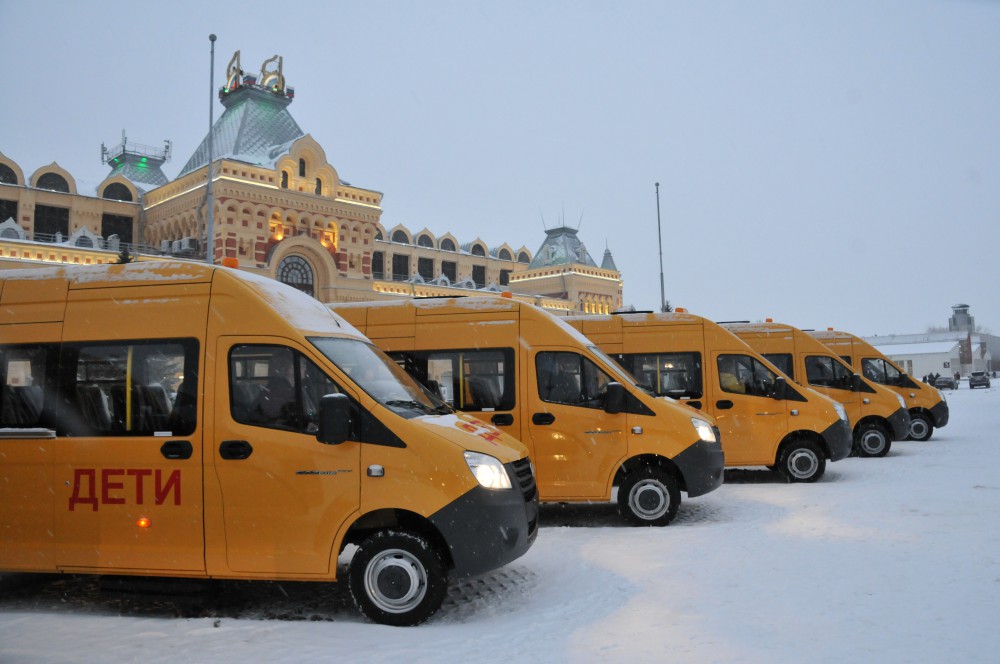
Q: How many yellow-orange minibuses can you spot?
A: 5